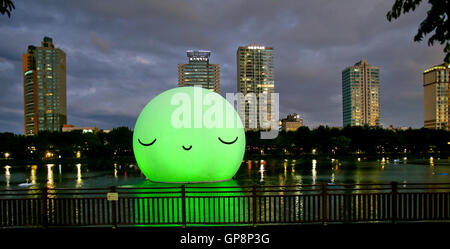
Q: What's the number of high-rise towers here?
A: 5